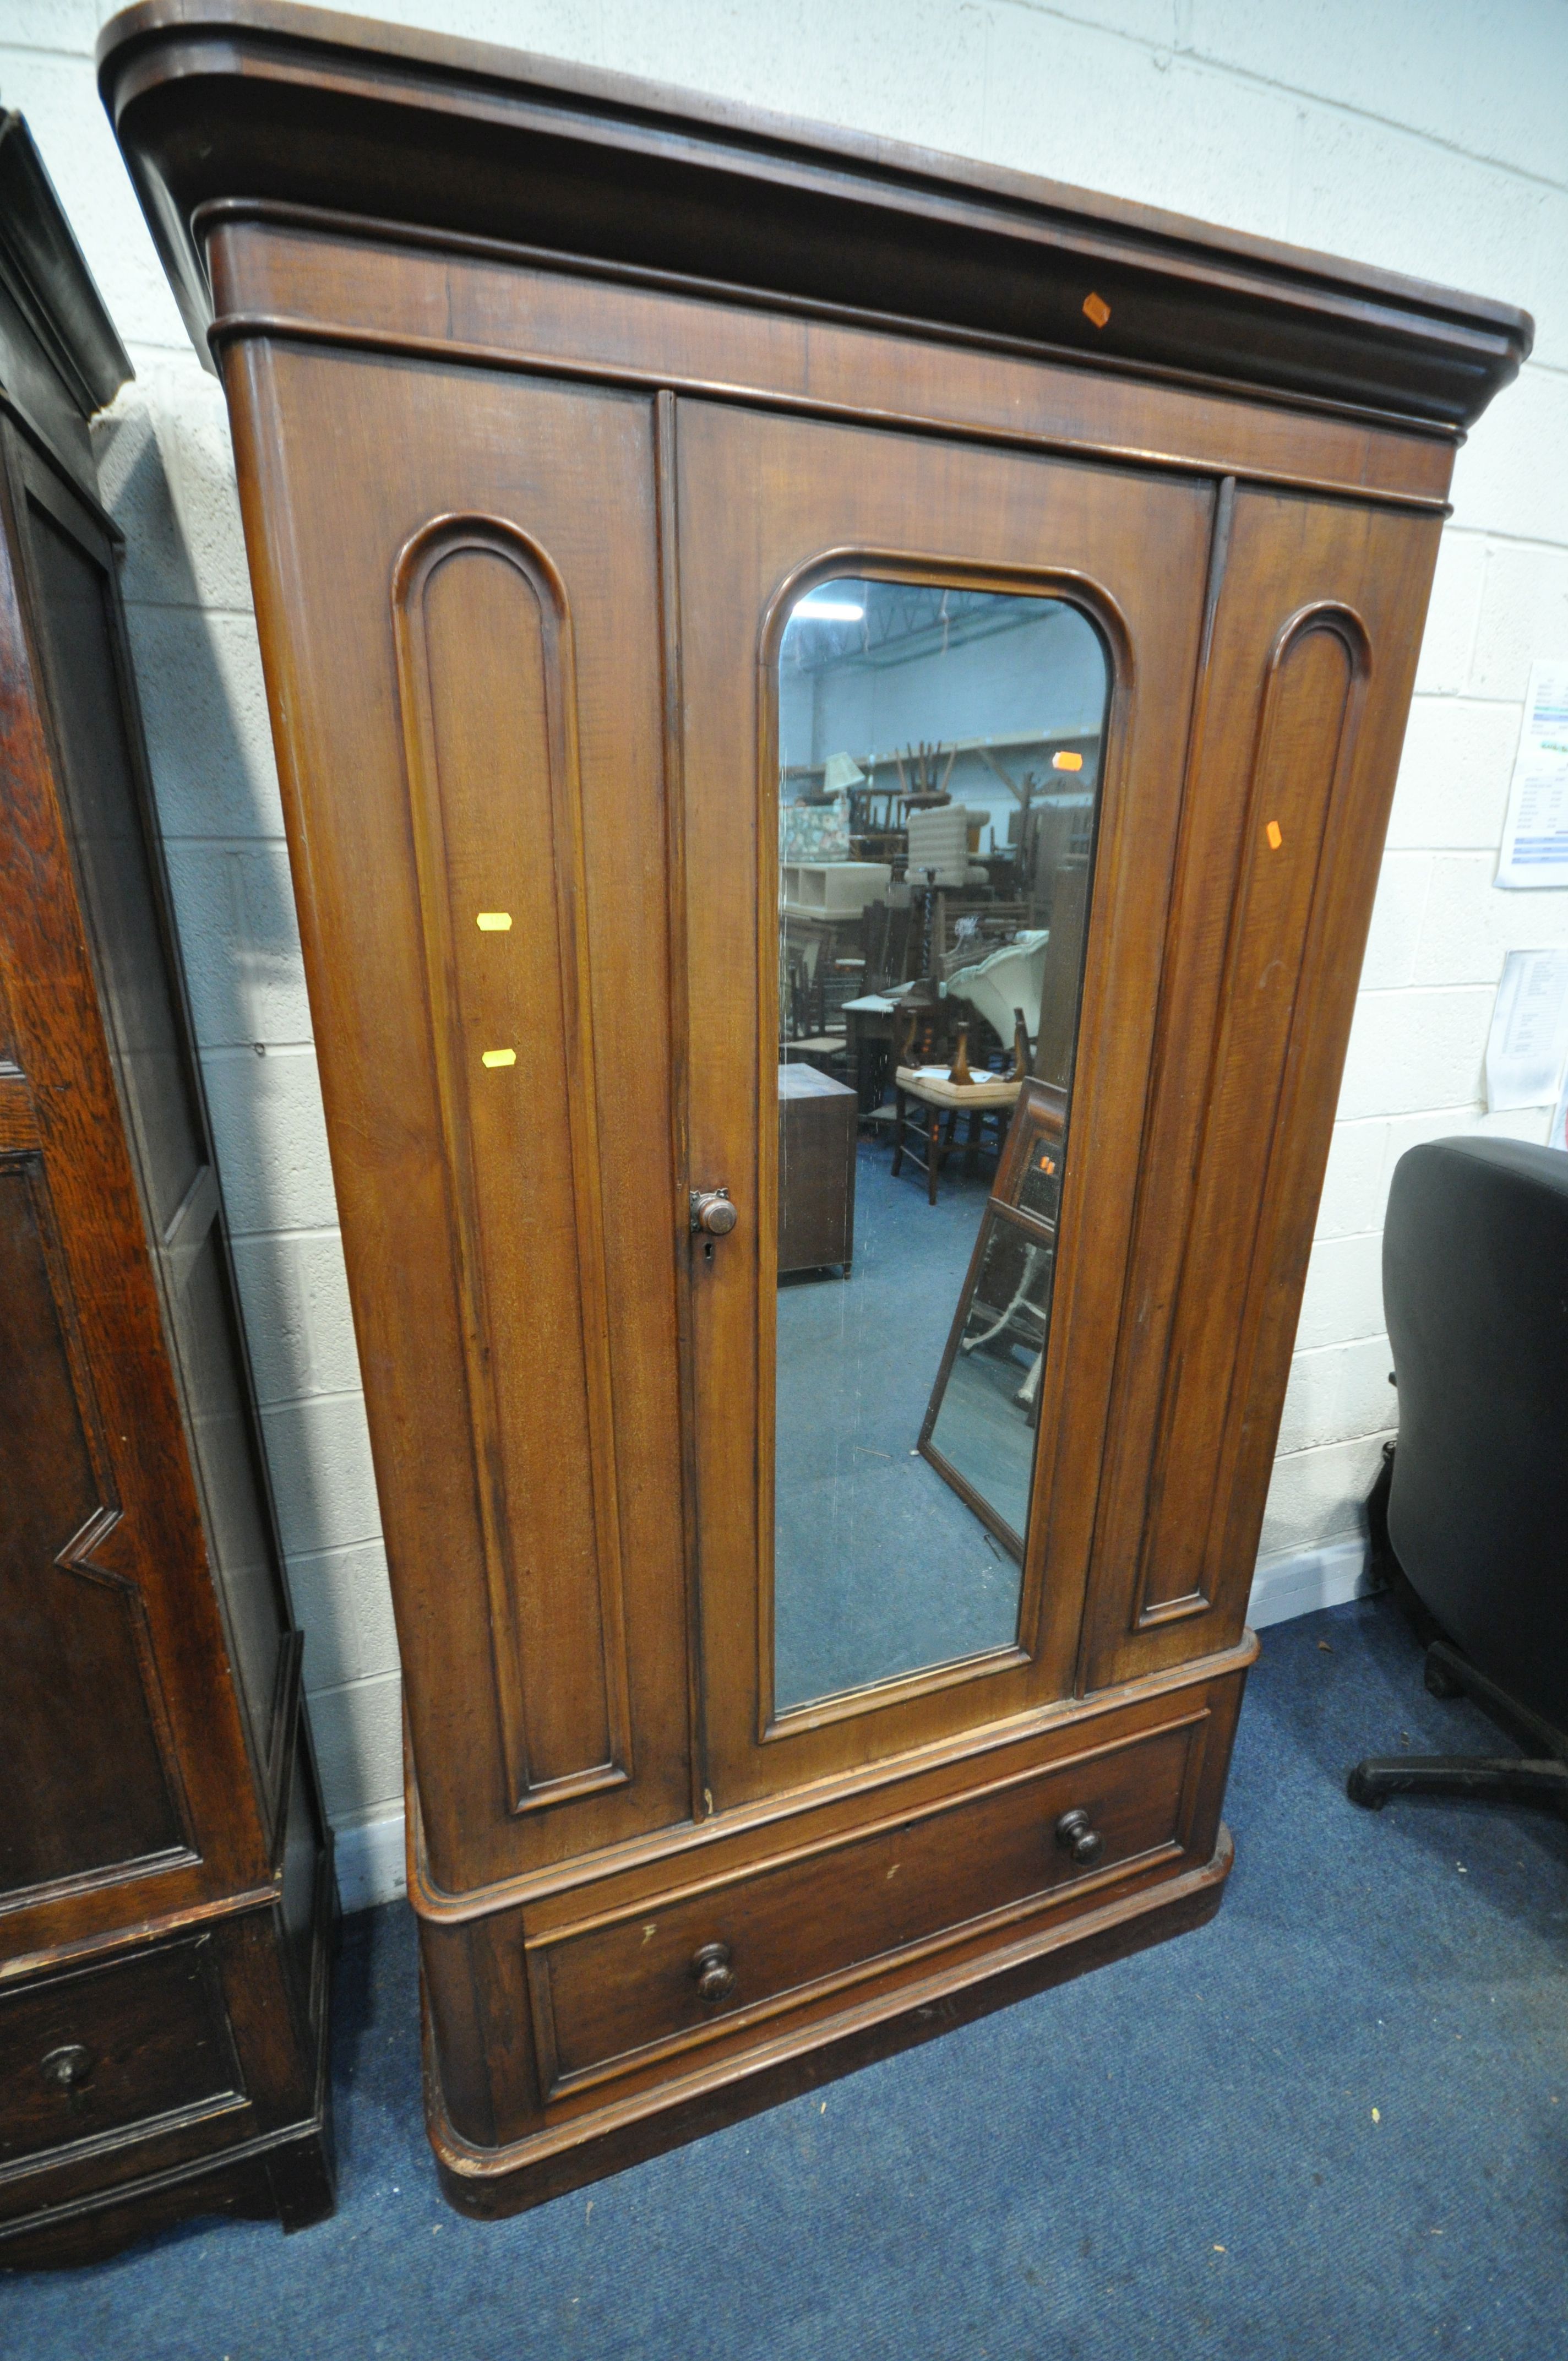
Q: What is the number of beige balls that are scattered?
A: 0